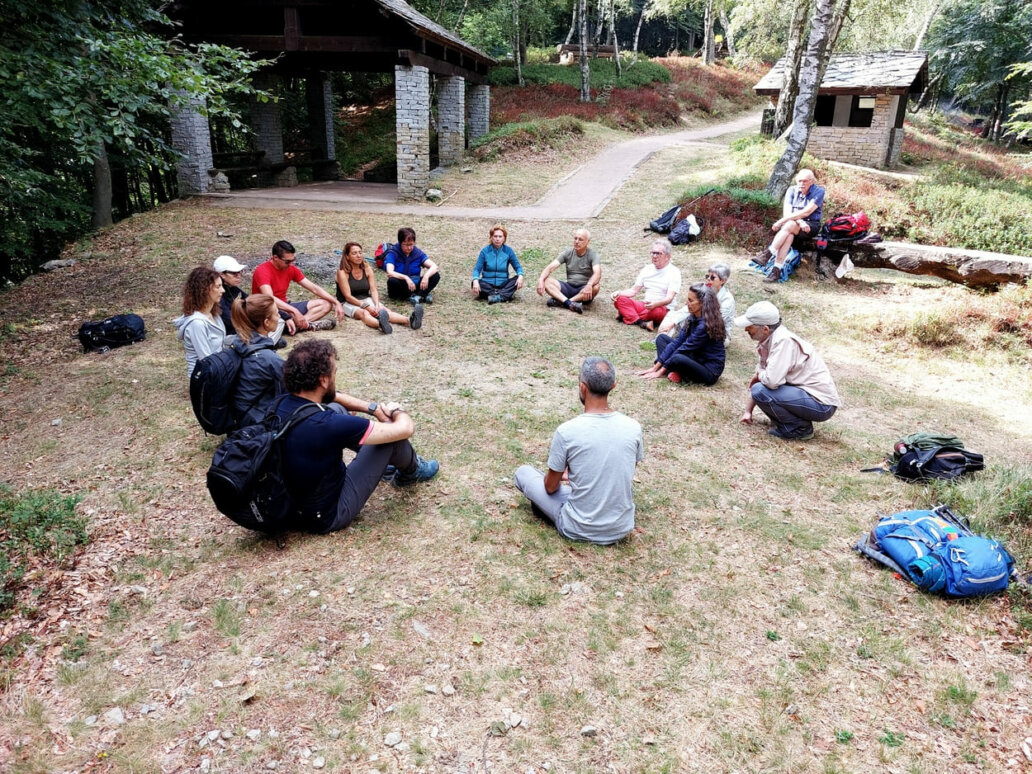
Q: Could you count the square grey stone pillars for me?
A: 6